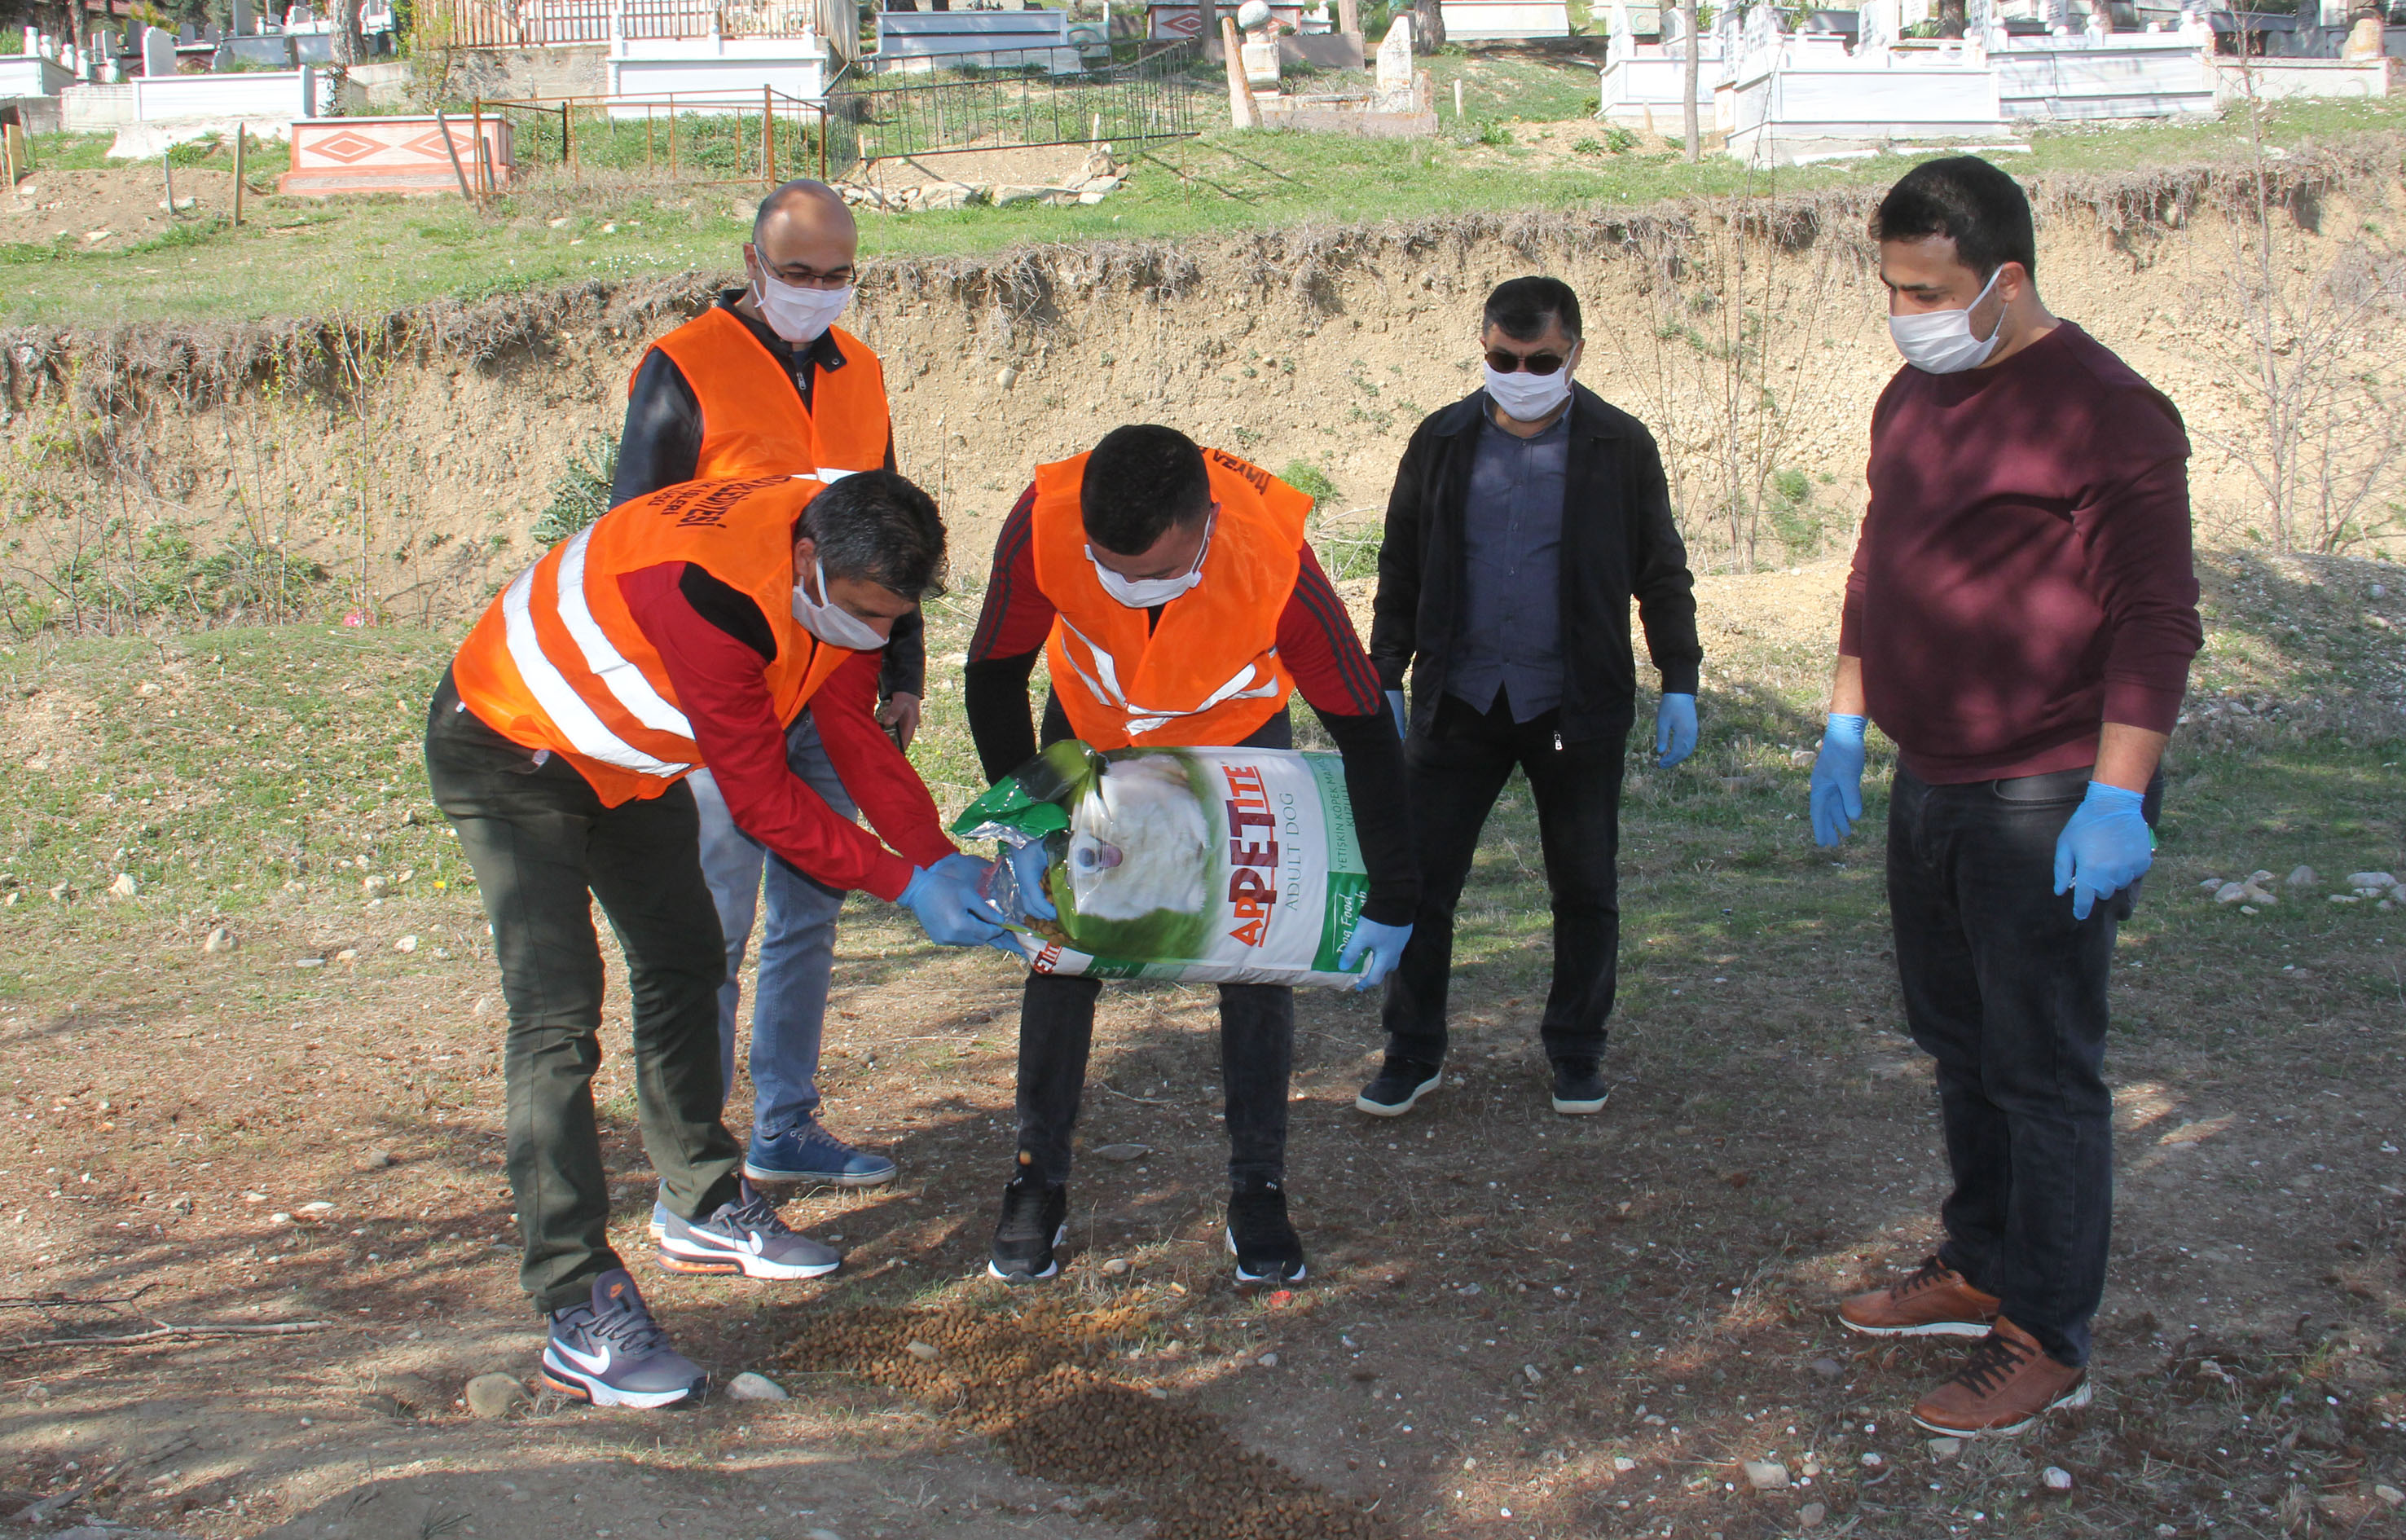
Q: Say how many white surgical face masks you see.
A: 5